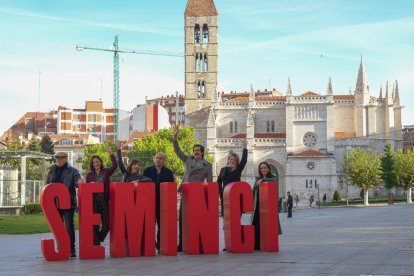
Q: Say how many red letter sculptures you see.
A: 7